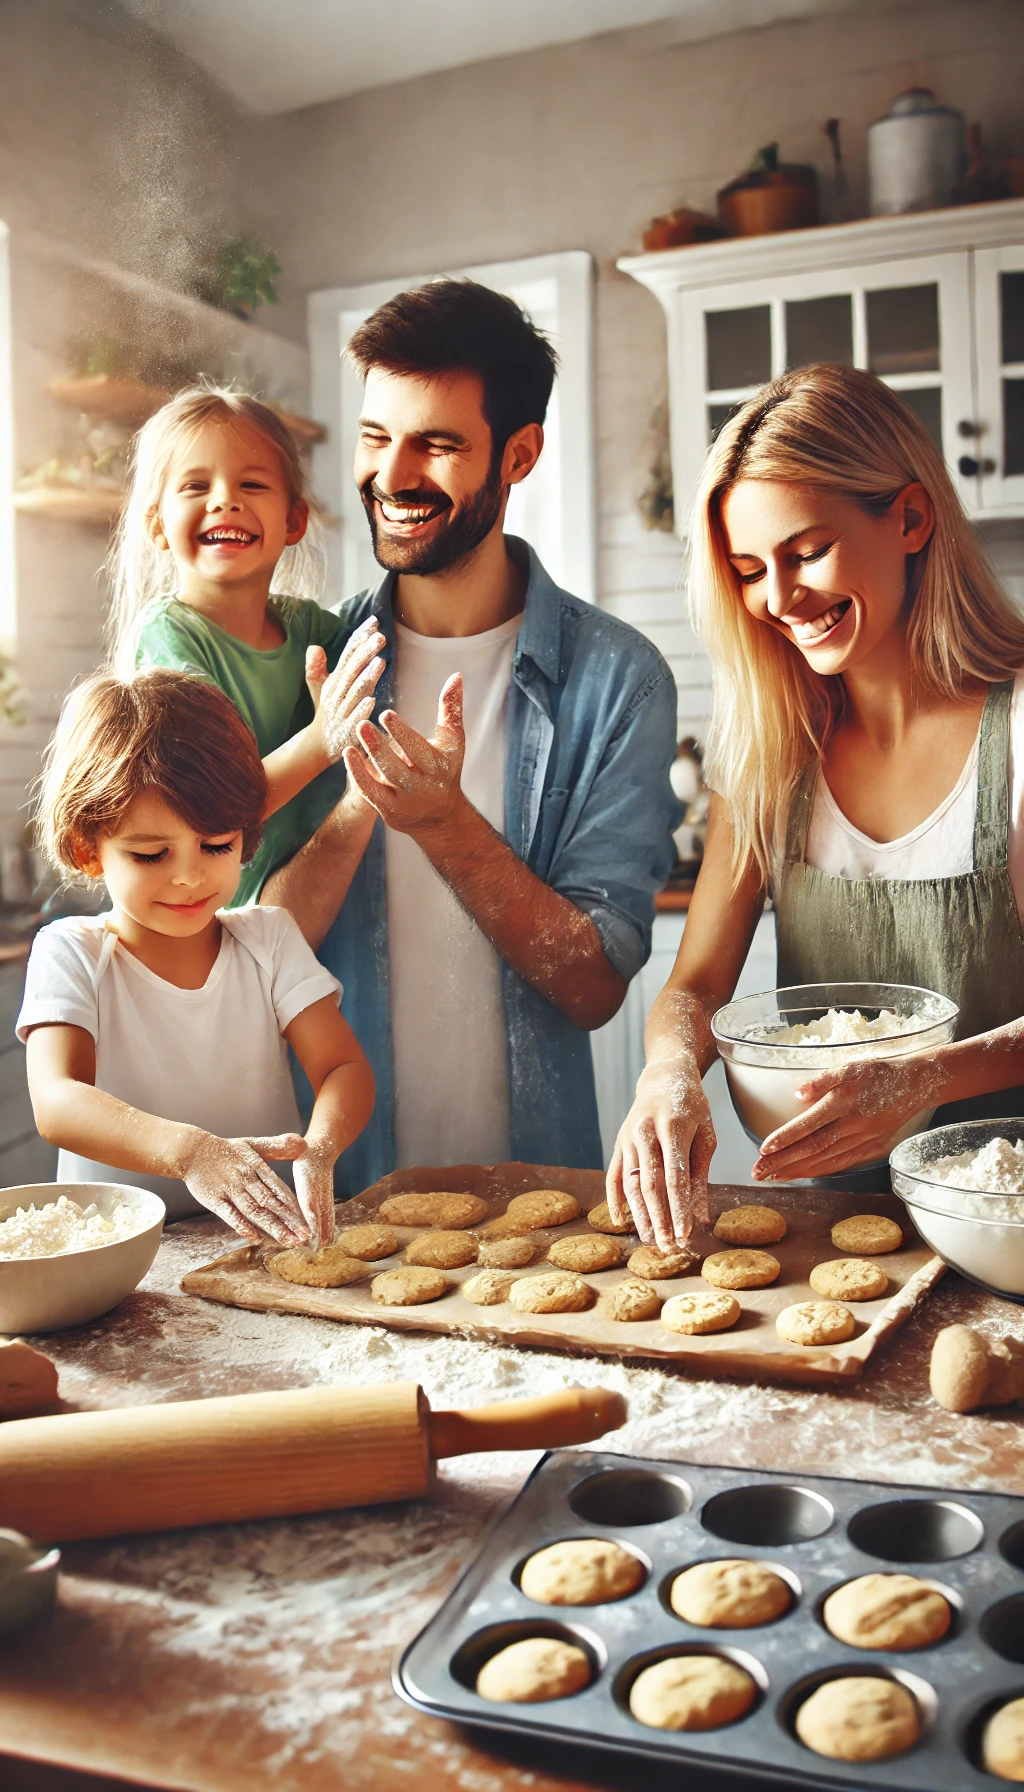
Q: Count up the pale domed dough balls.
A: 7